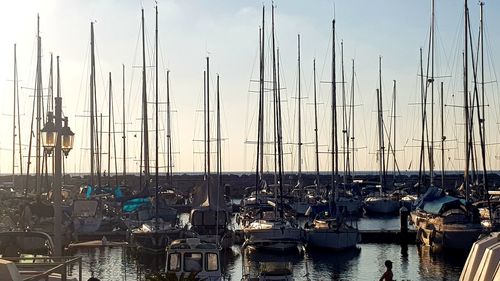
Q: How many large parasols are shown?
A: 0